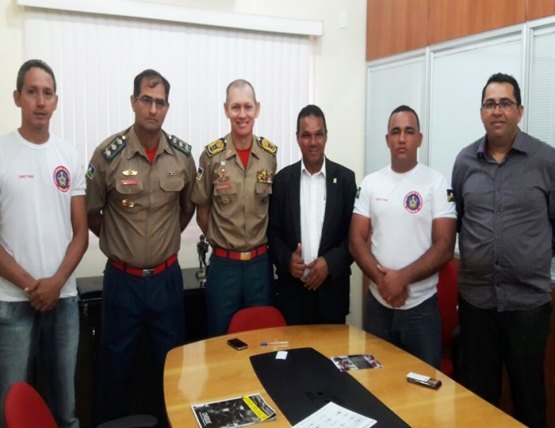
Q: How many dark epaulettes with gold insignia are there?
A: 2